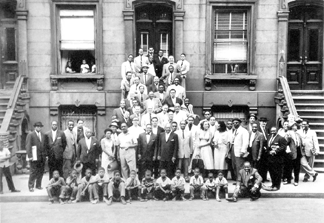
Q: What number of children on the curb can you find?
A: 12